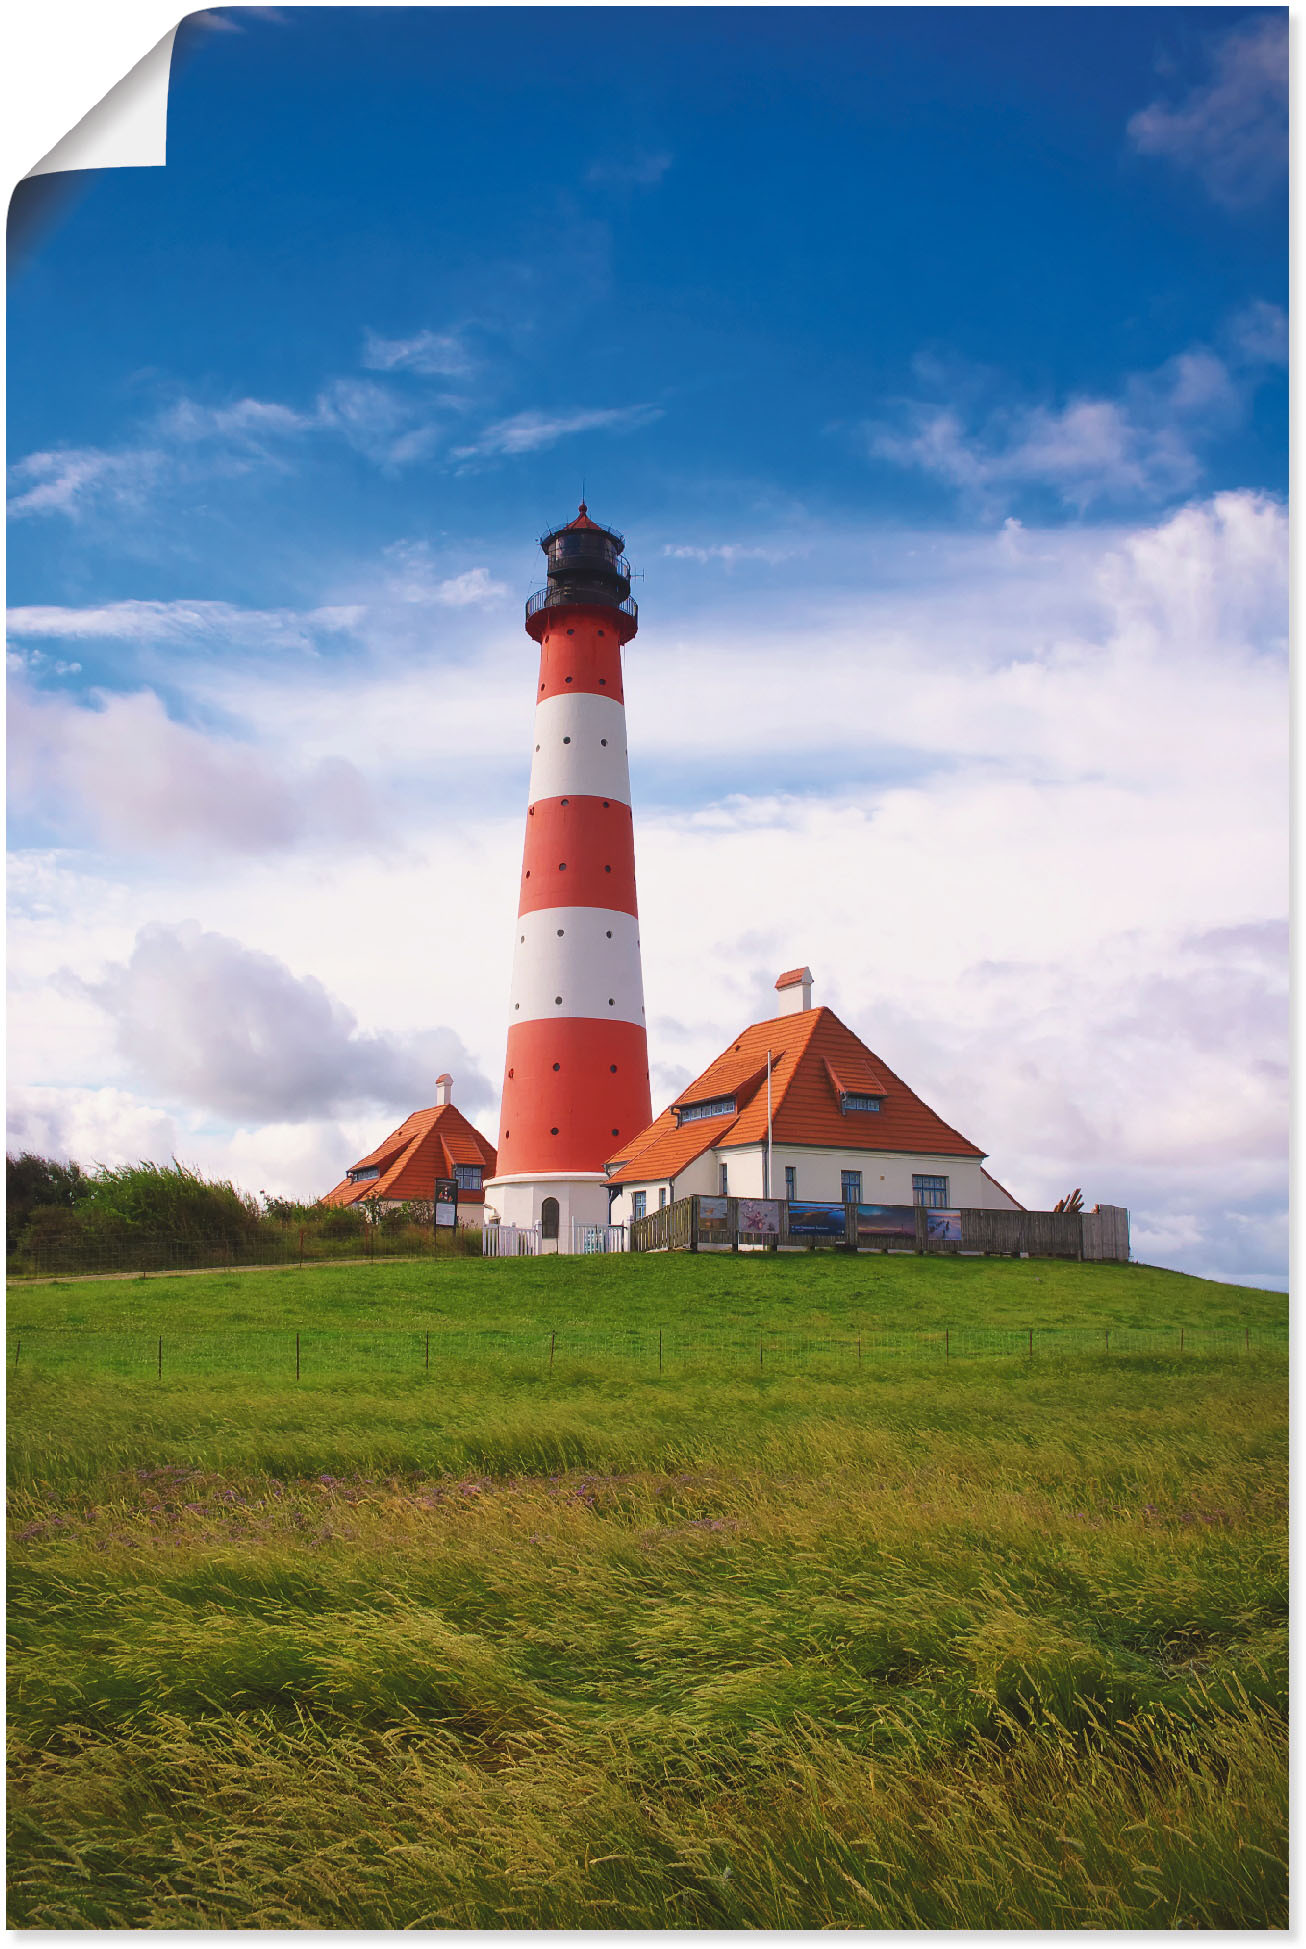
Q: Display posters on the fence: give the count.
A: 5